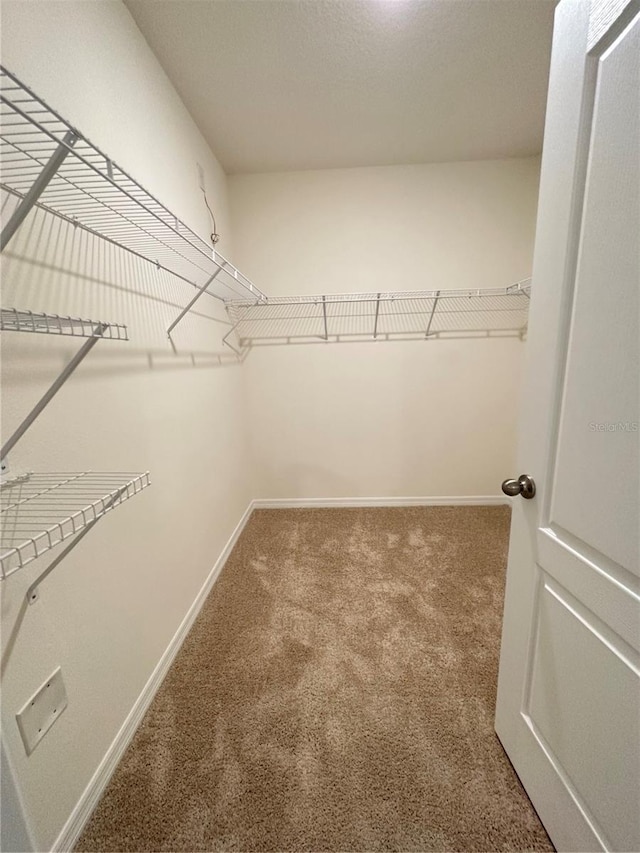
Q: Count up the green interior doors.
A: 0